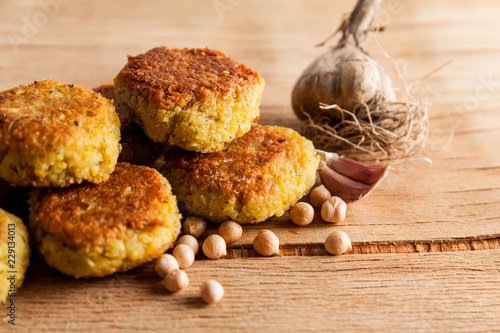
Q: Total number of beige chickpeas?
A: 13